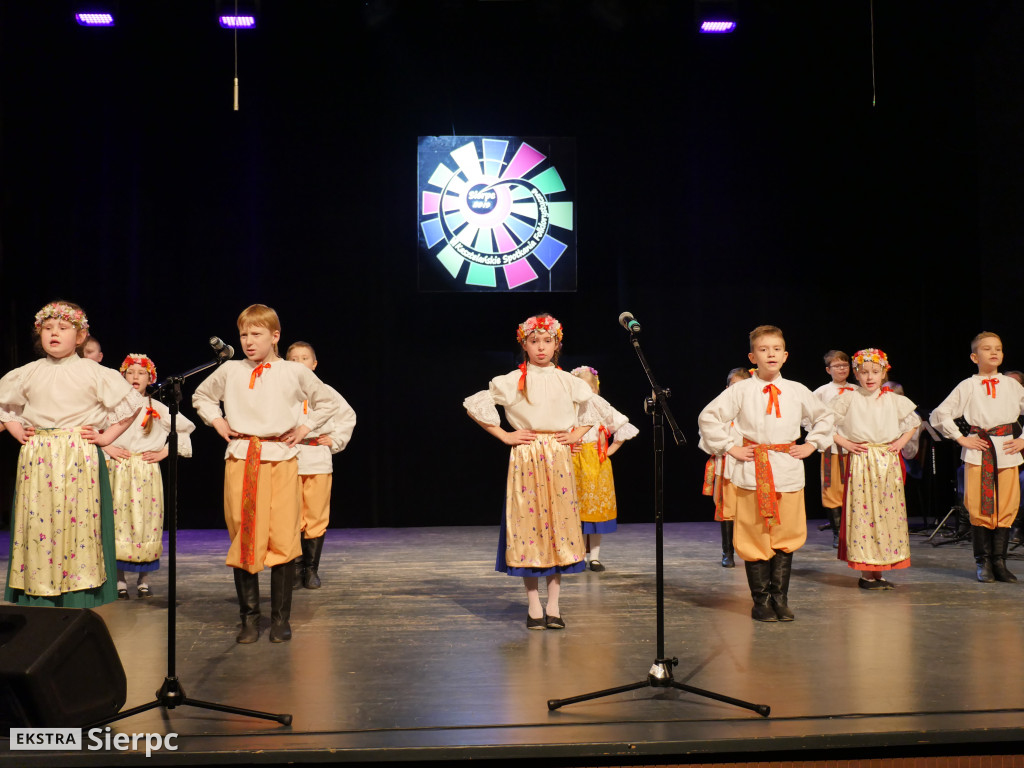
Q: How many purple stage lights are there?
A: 3